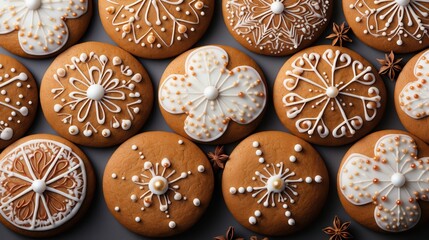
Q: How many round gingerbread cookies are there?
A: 13